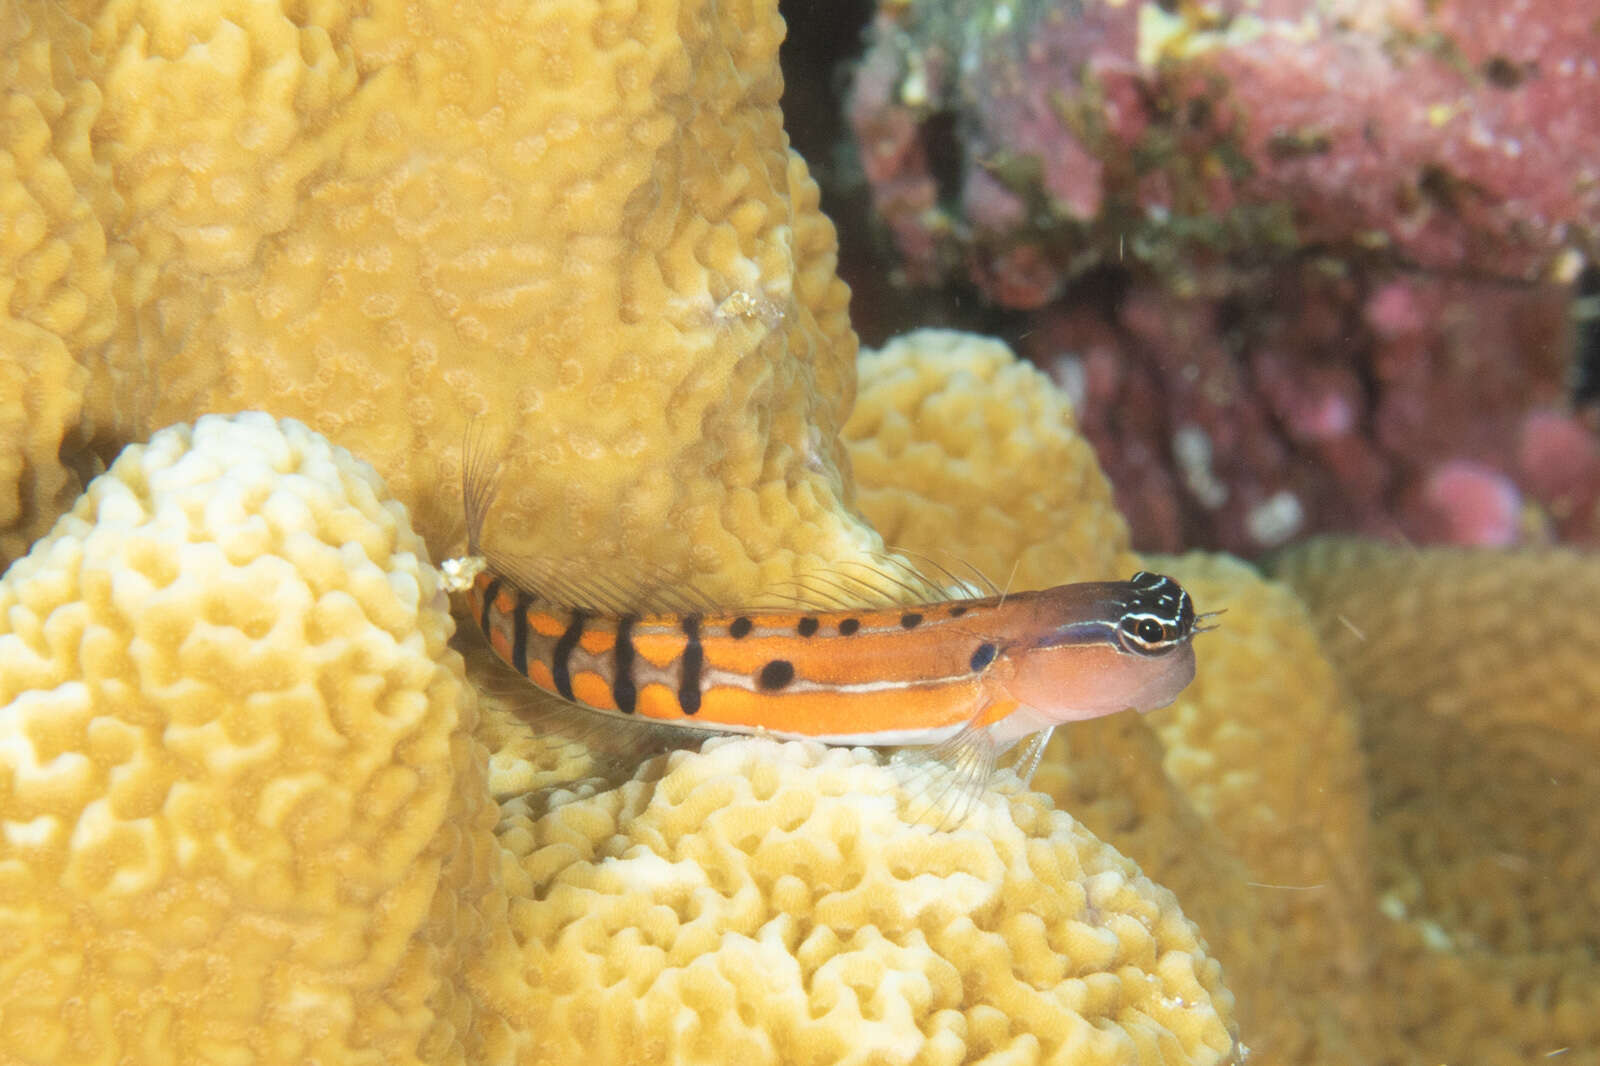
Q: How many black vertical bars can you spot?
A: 5